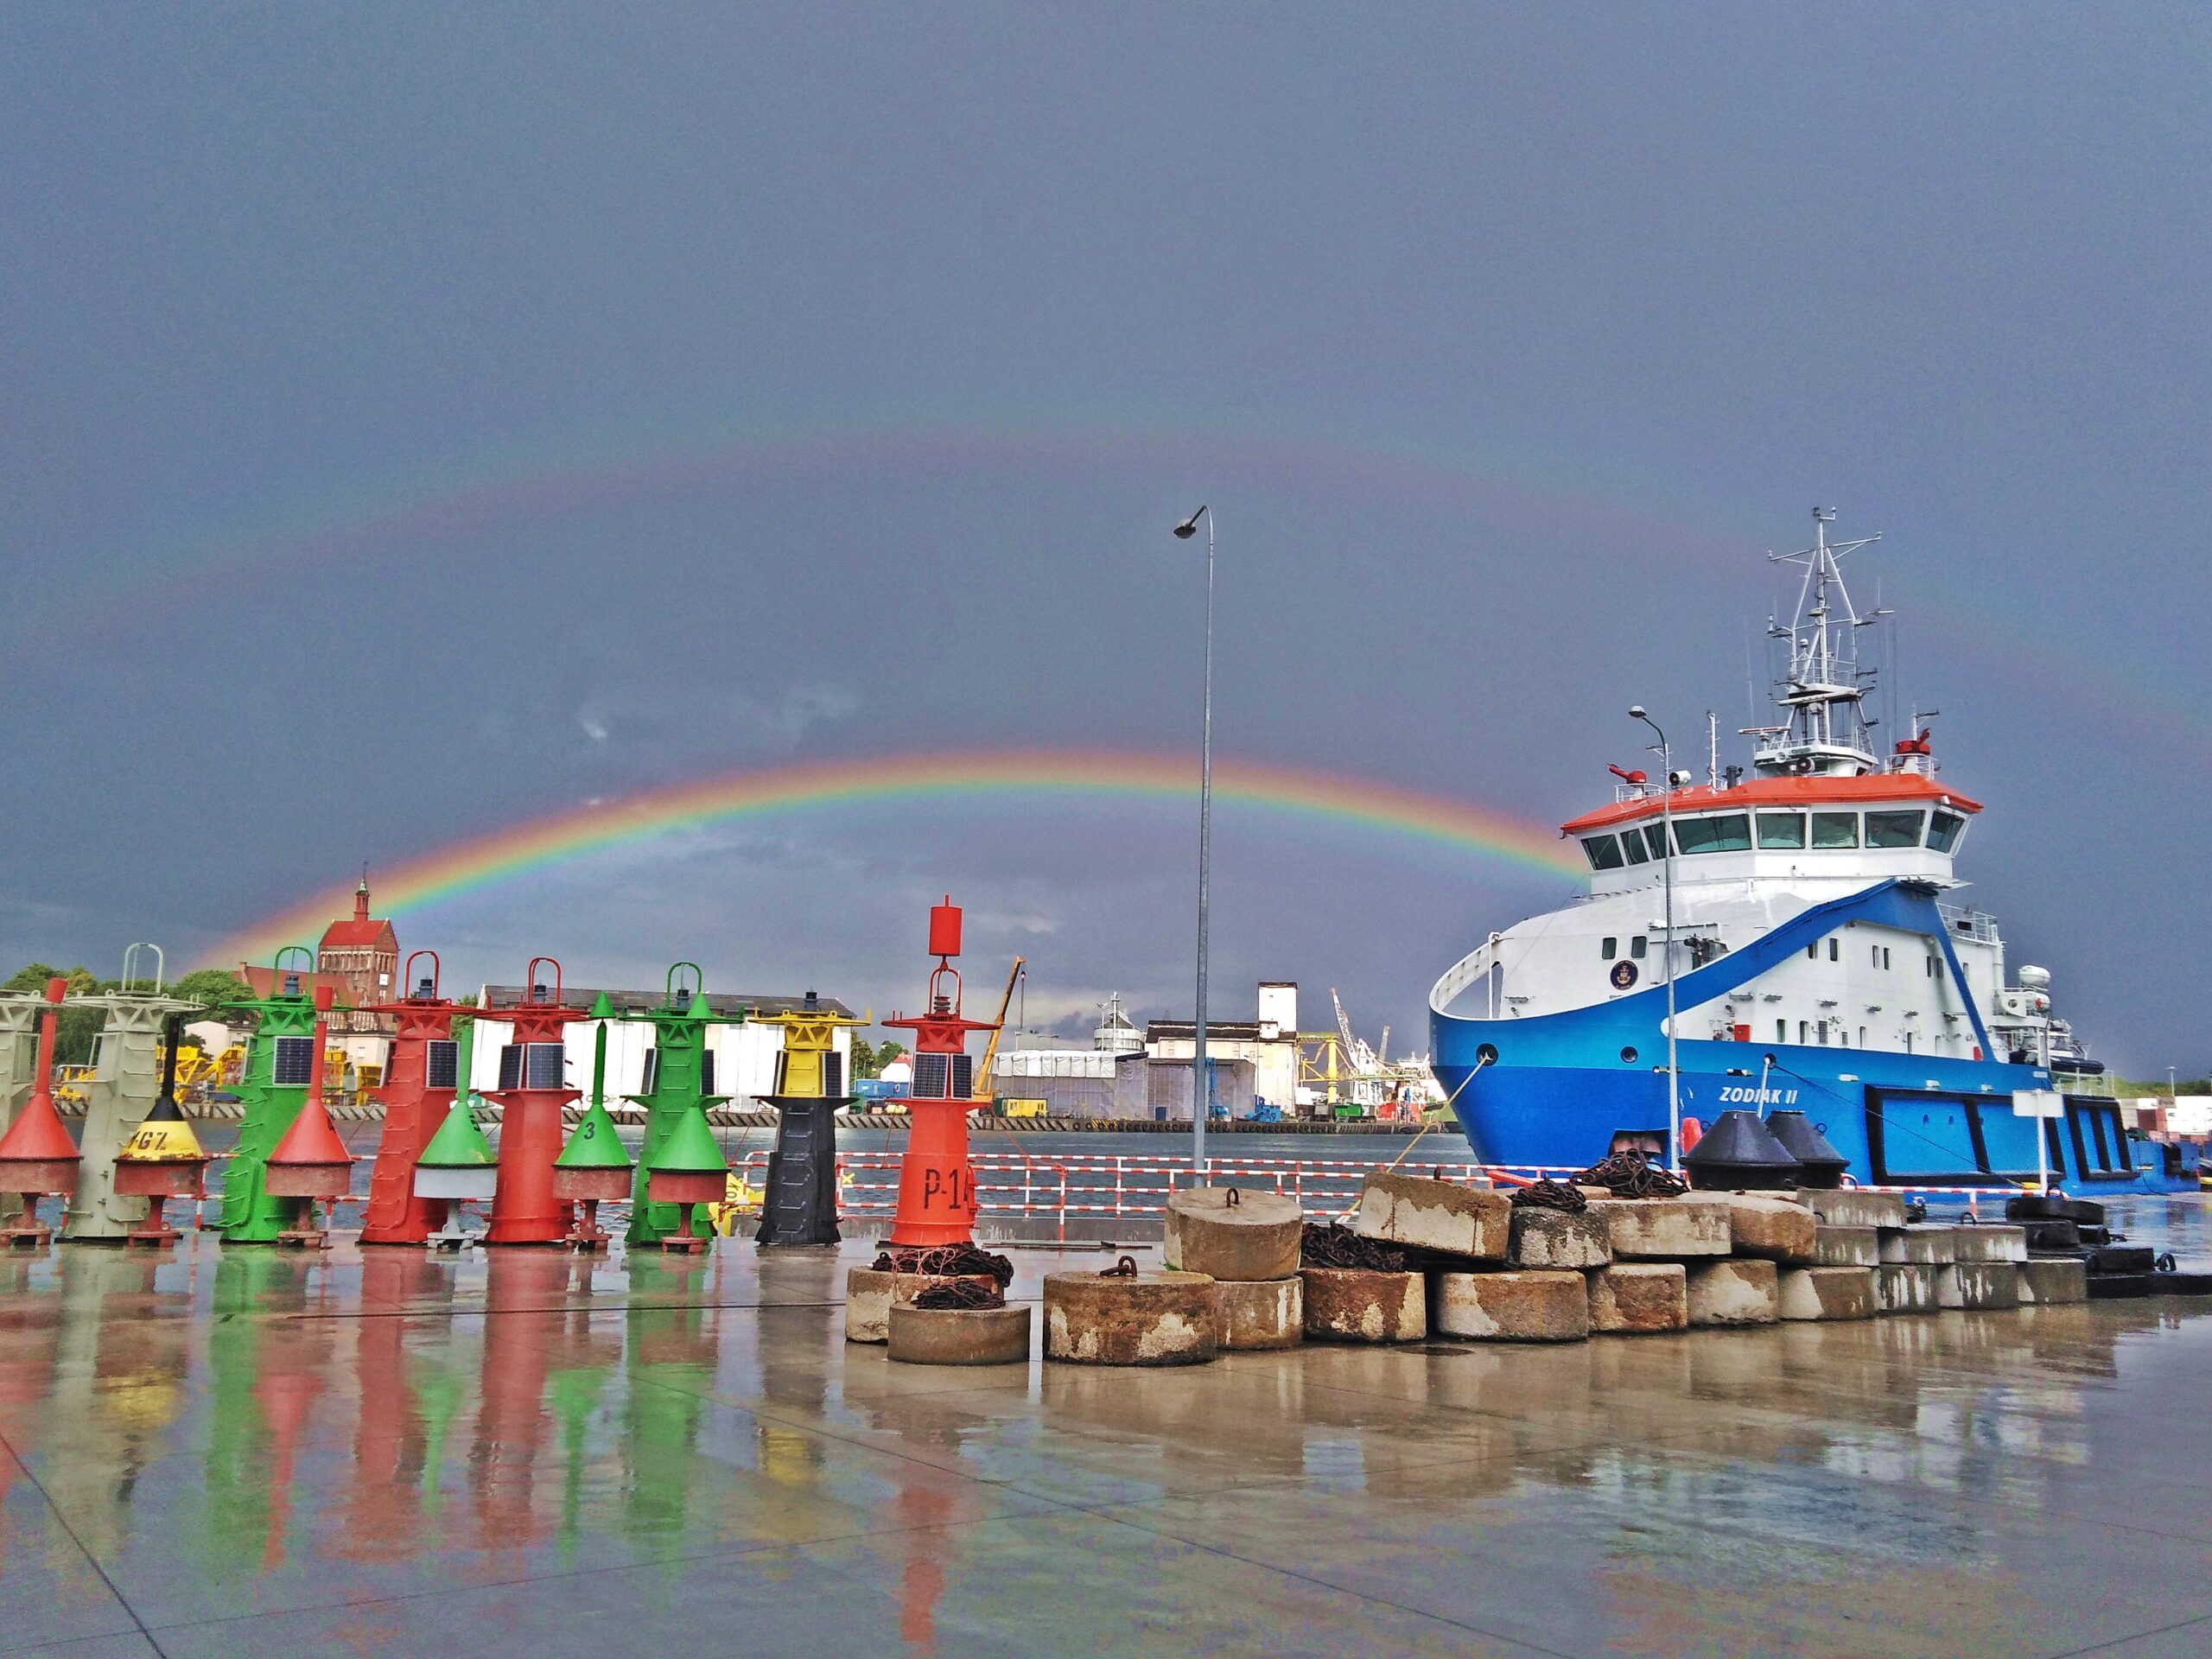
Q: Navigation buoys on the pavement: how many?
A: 14